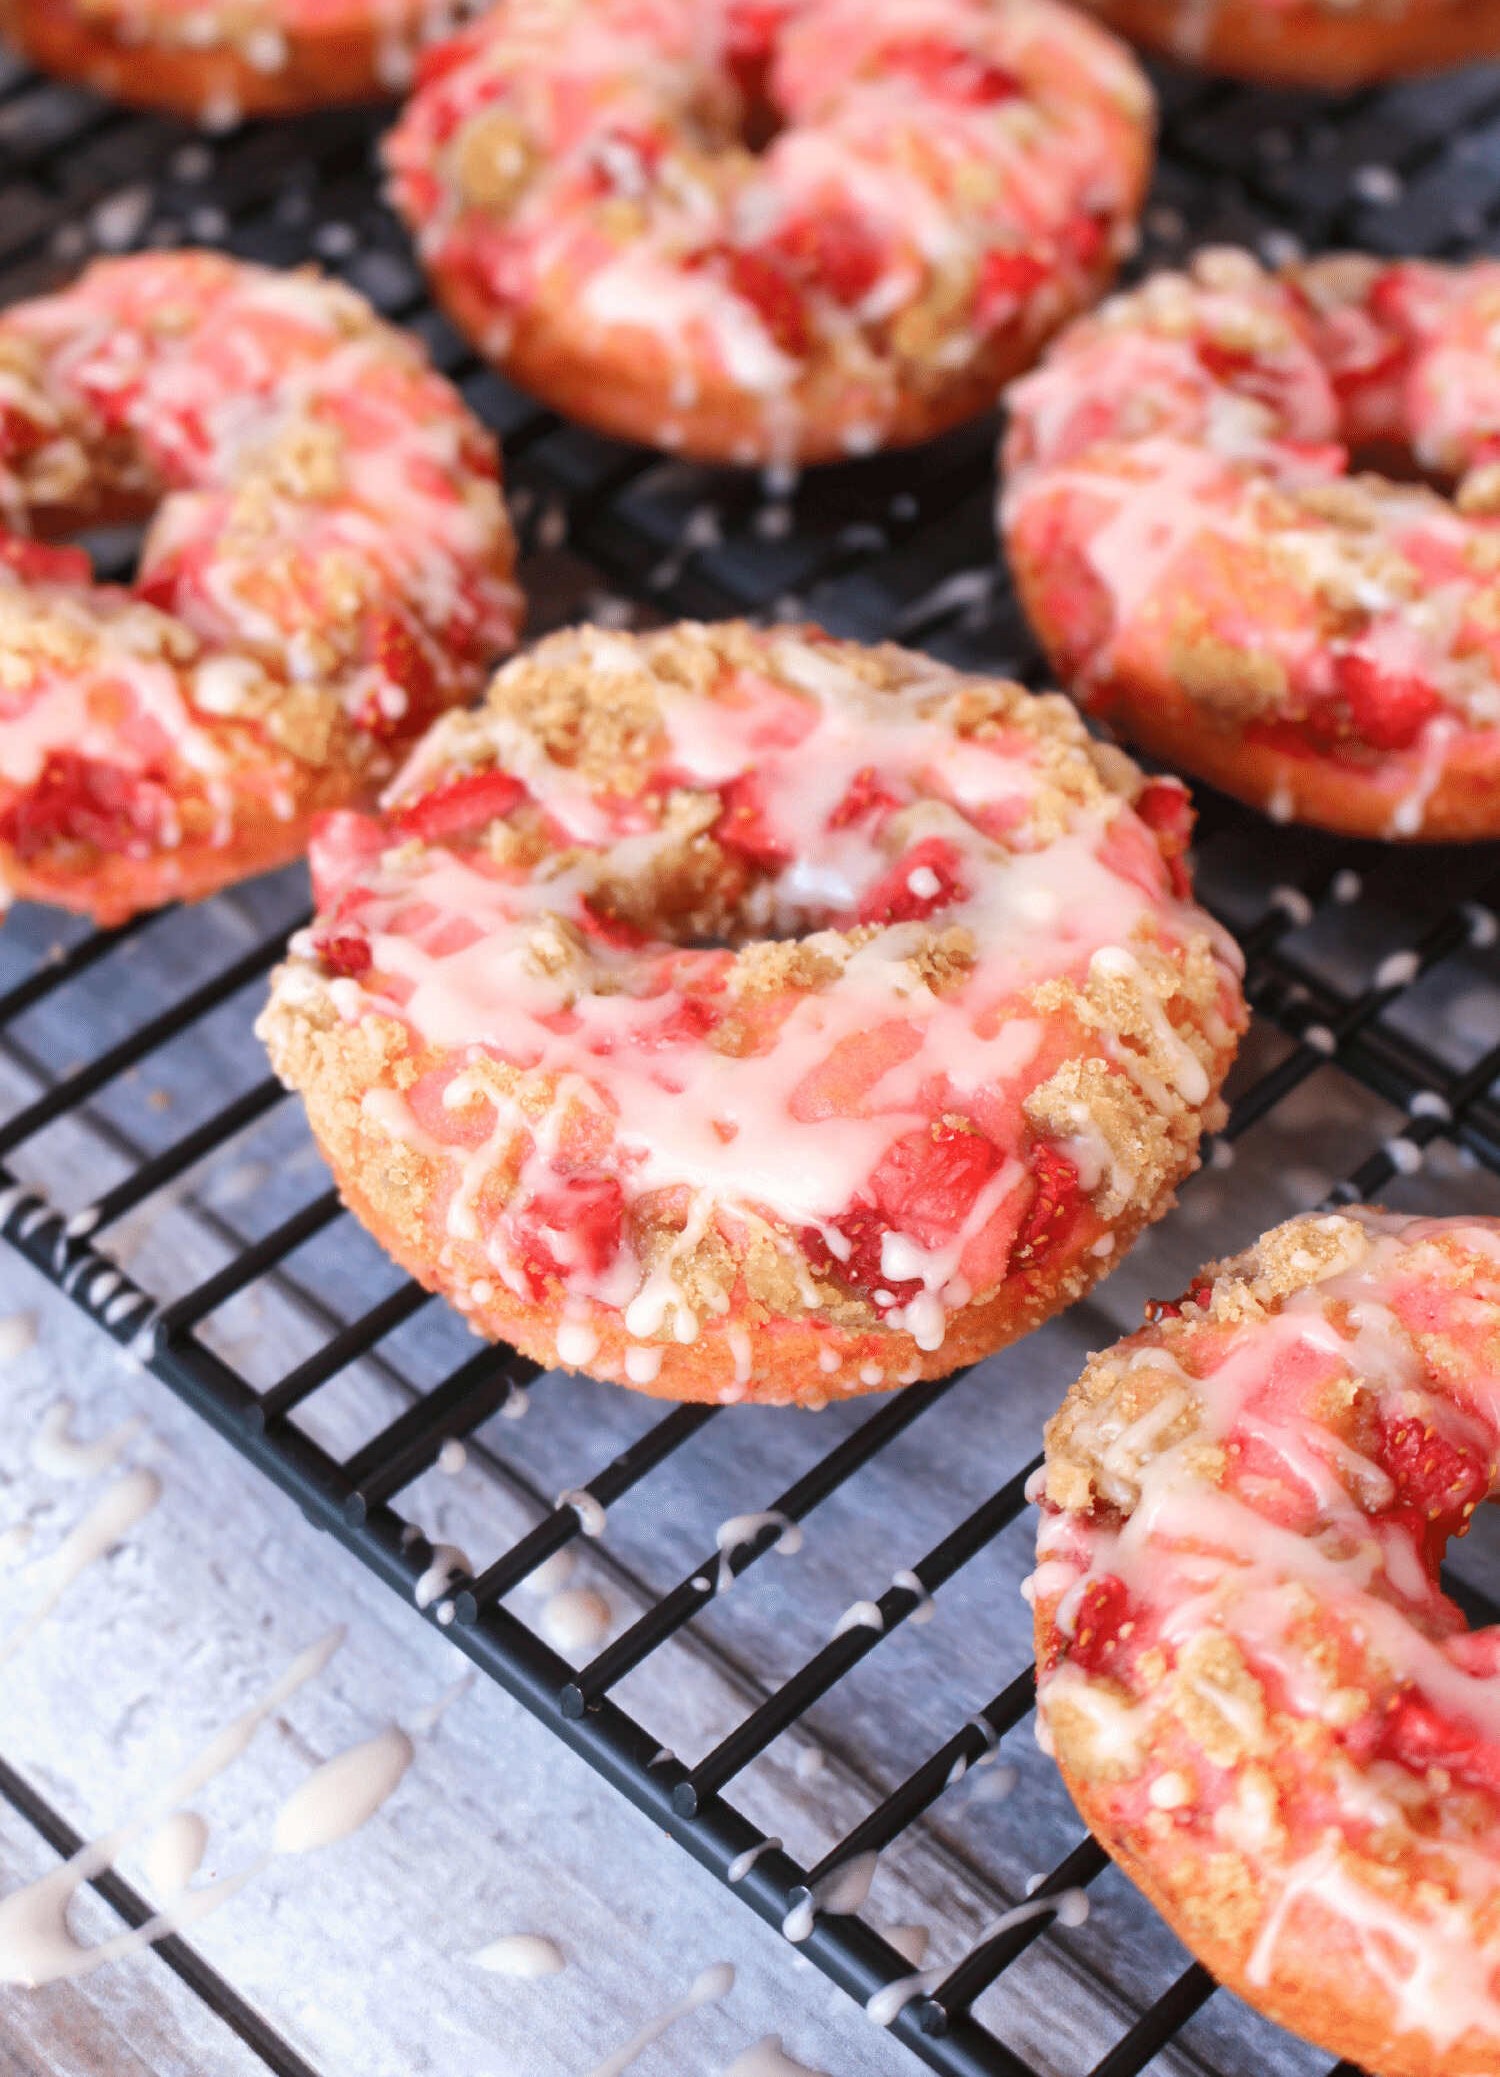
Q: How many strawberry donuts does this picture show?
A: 7